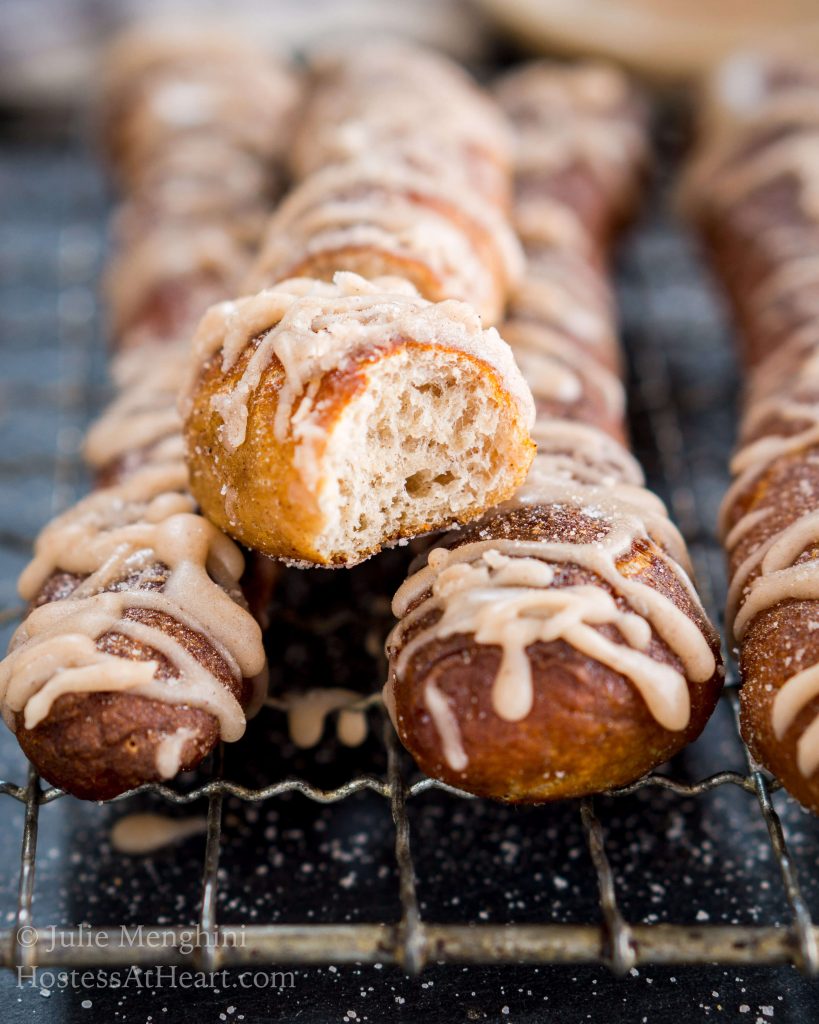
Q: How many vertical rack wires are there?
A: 5